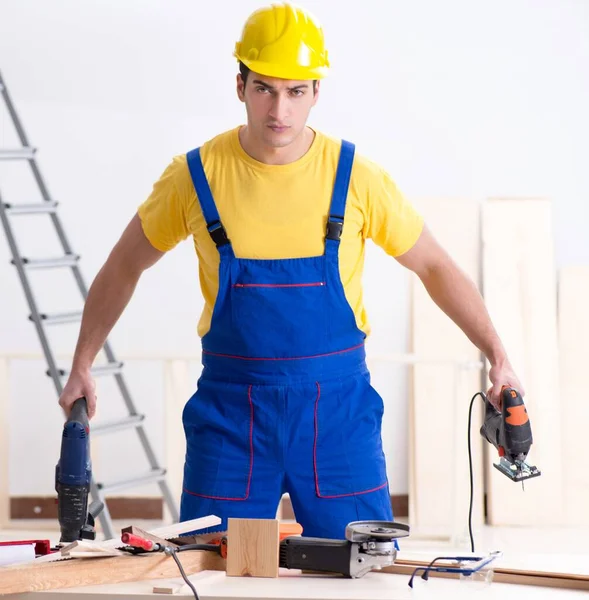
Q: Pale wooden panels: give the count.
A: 3